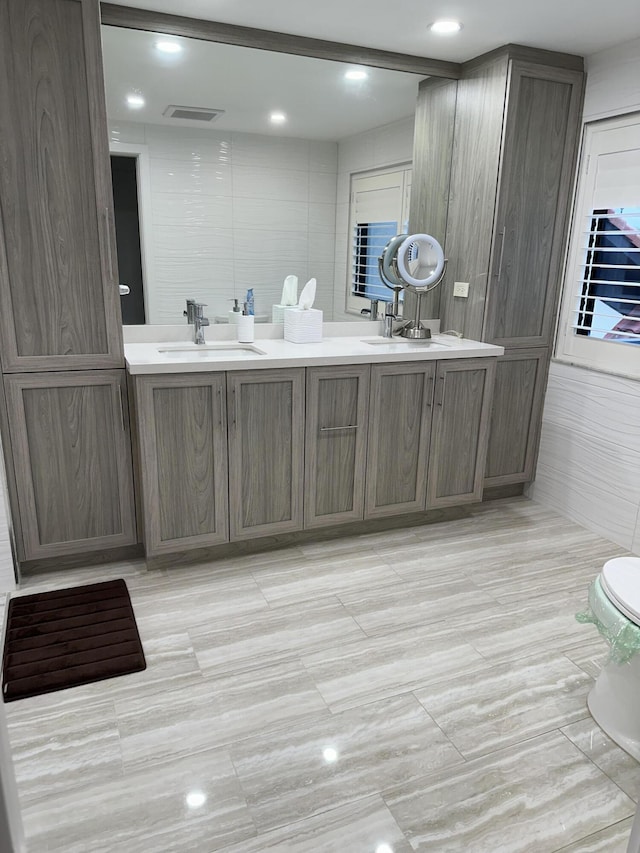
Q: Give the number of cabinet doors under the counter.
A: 5